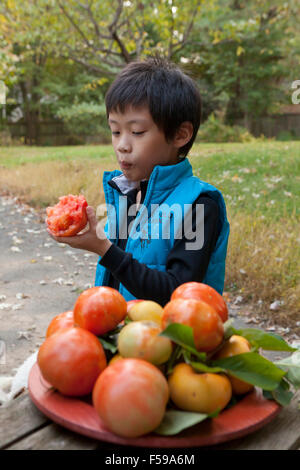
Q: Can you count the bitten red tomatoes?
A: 1